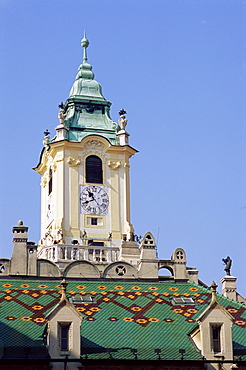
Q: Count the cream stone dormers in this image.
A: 2